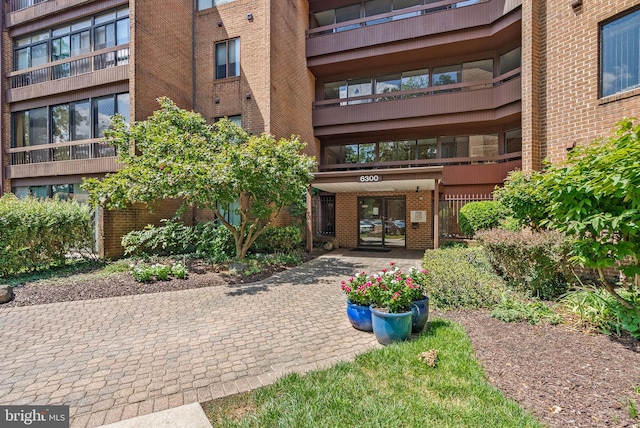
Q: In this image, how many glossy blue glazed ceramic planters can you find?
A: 3